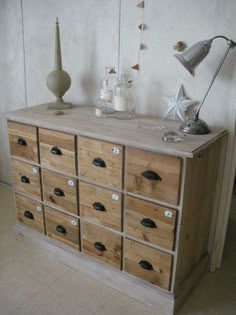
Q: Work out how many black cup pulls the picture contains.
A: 12